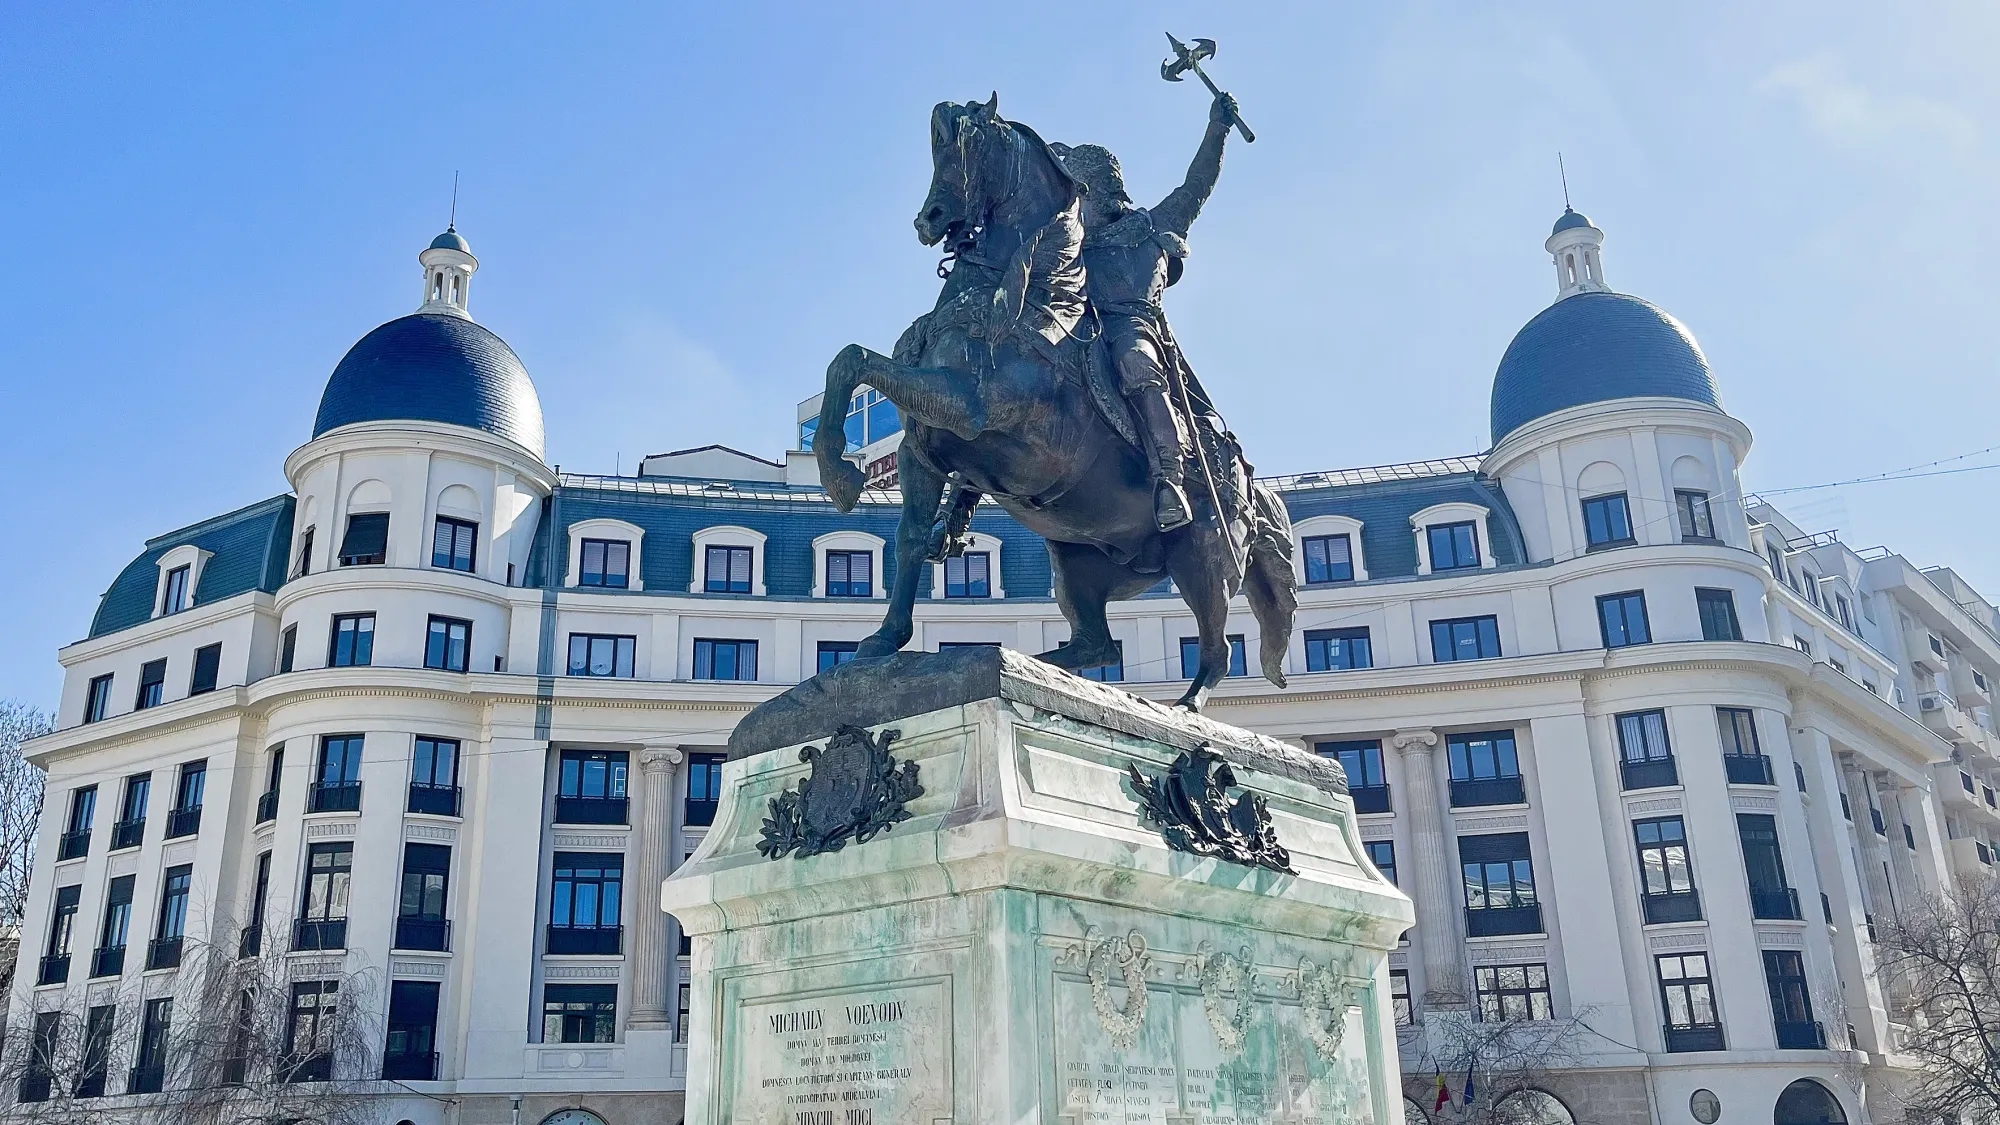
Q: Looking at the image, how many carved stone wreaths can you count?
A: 3